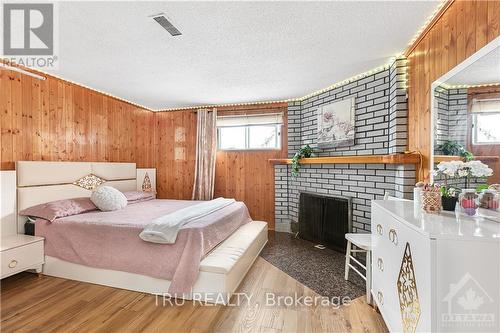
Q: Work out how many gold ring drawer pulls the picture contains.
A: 5